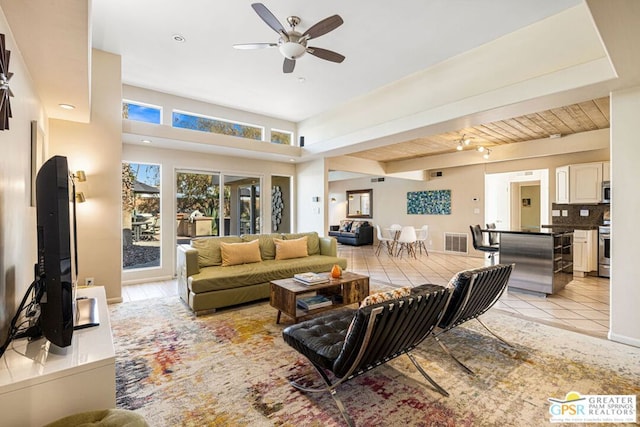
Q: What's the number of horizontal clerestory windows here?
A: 3